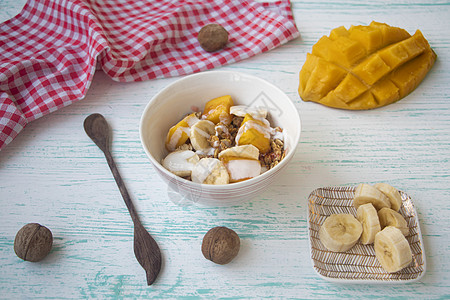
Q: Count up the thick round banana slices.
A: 6